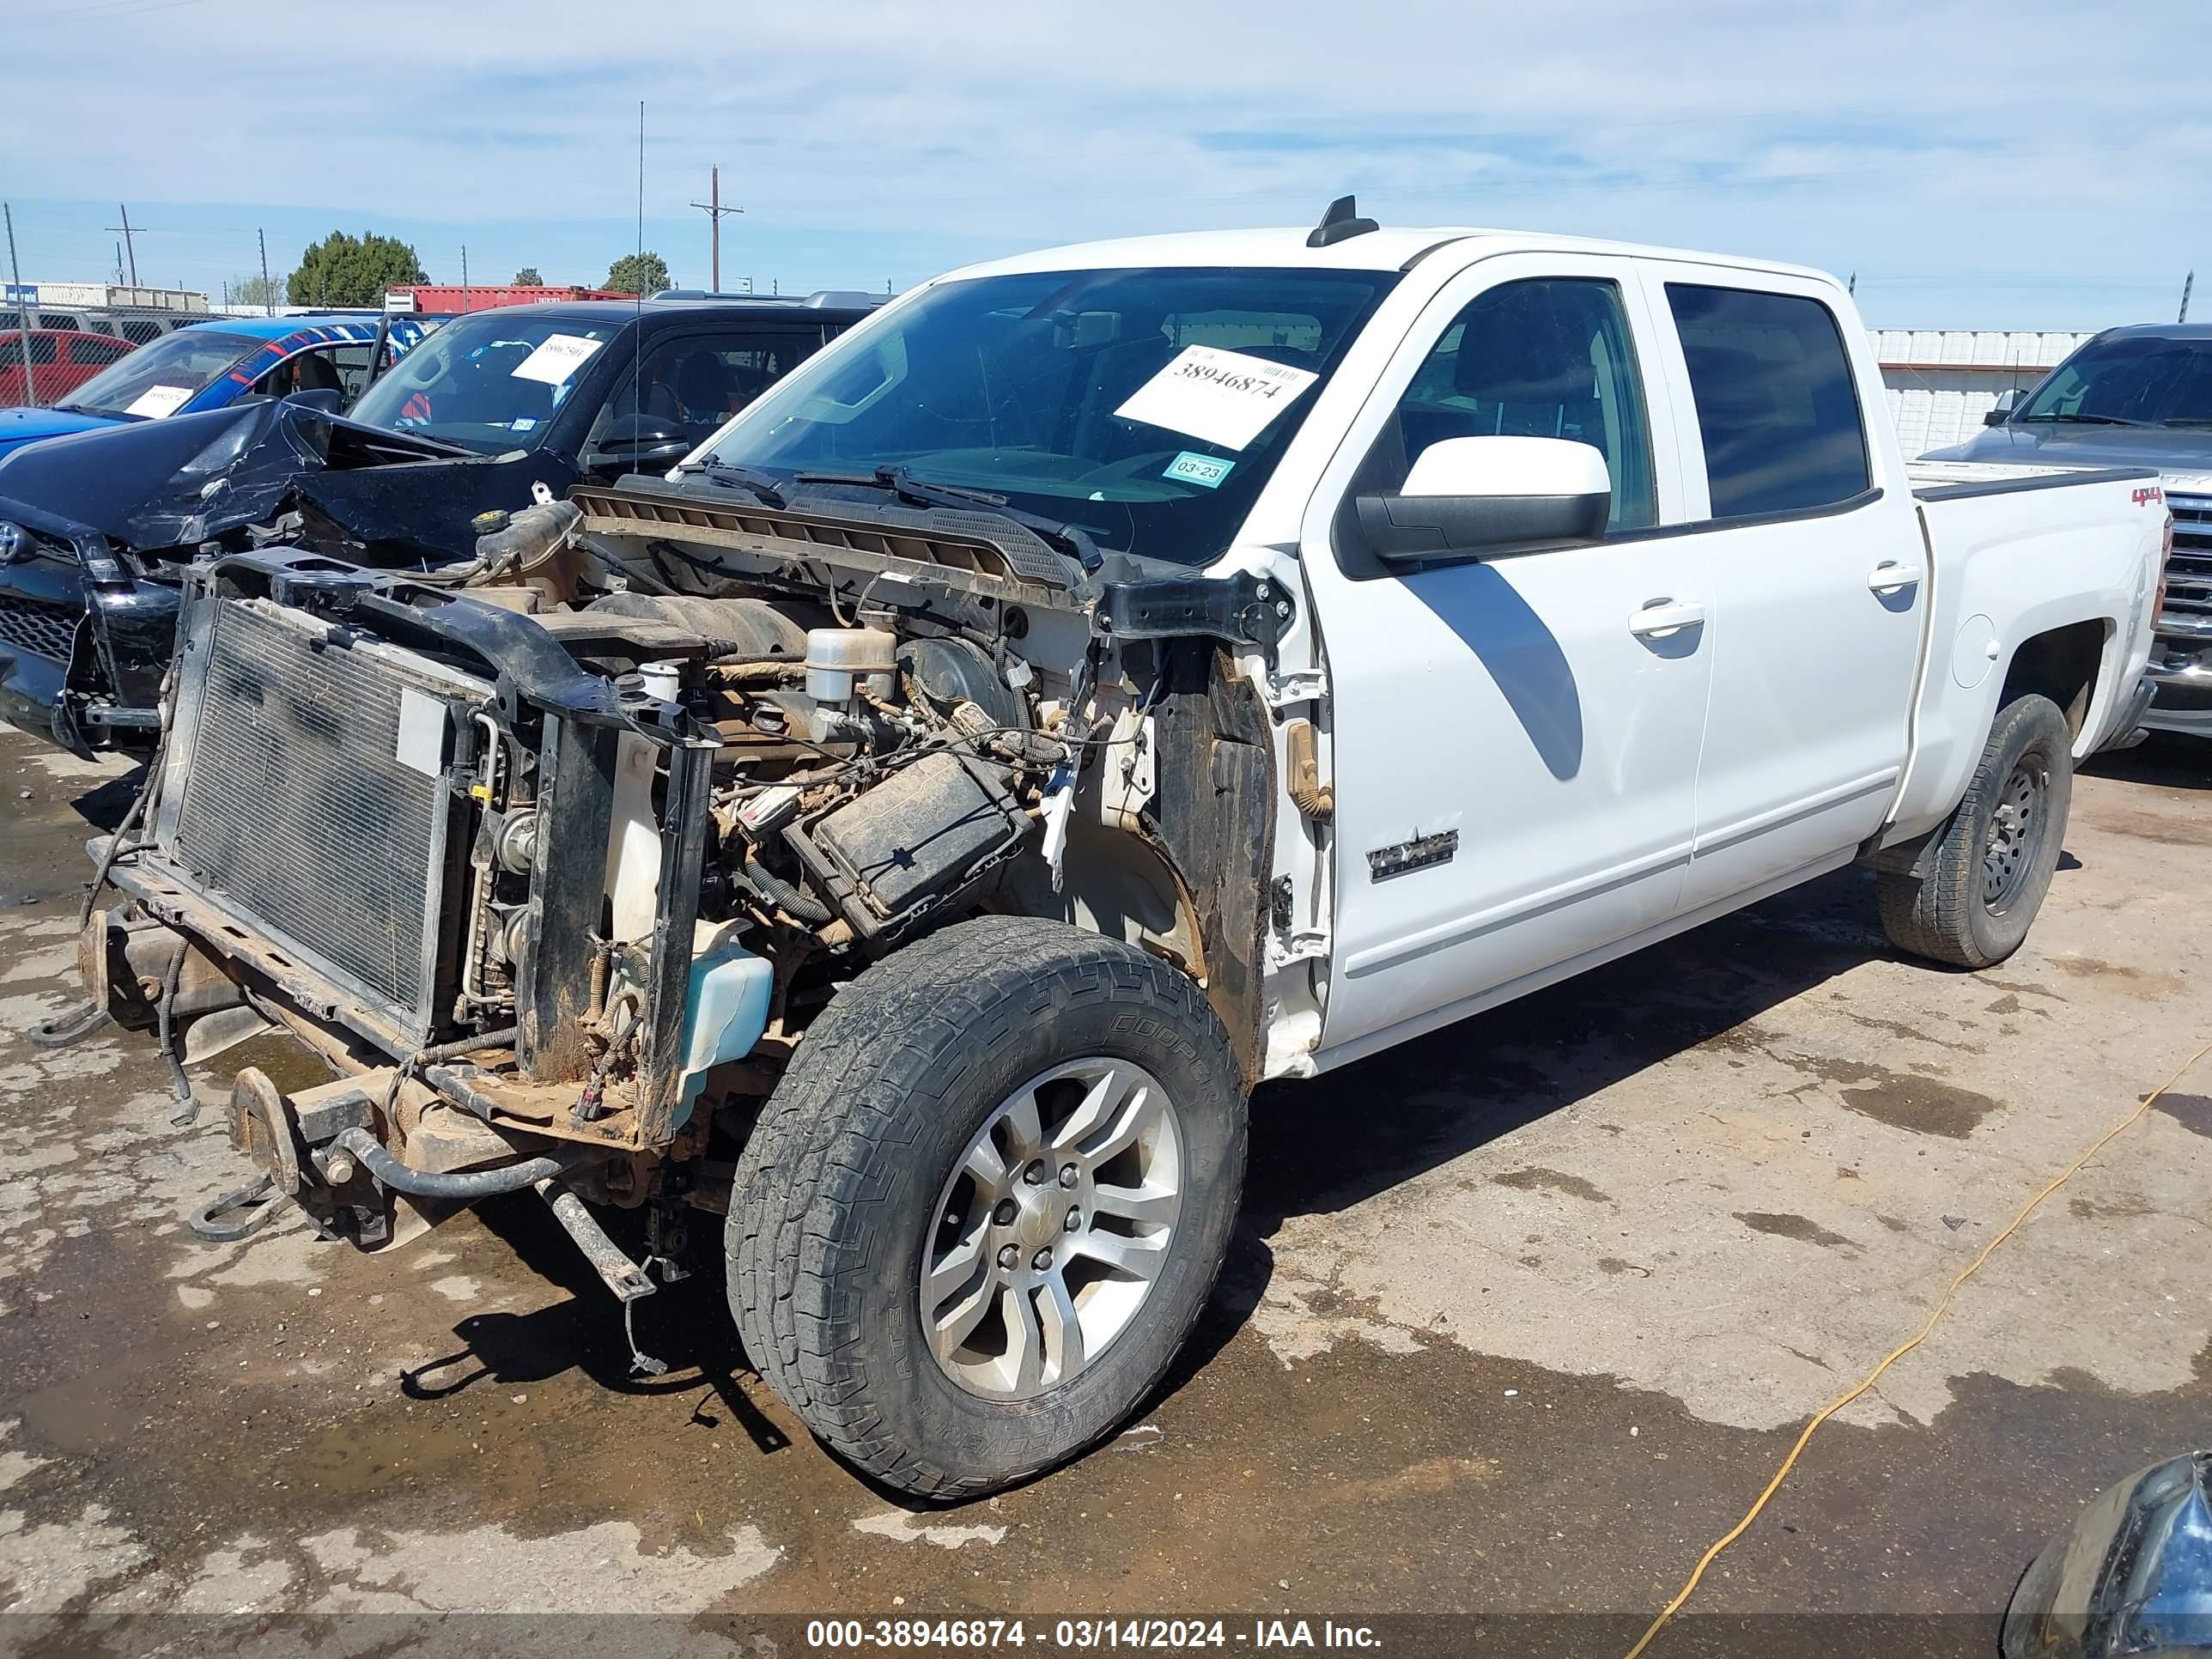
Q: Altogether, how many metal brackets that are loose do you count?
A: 1